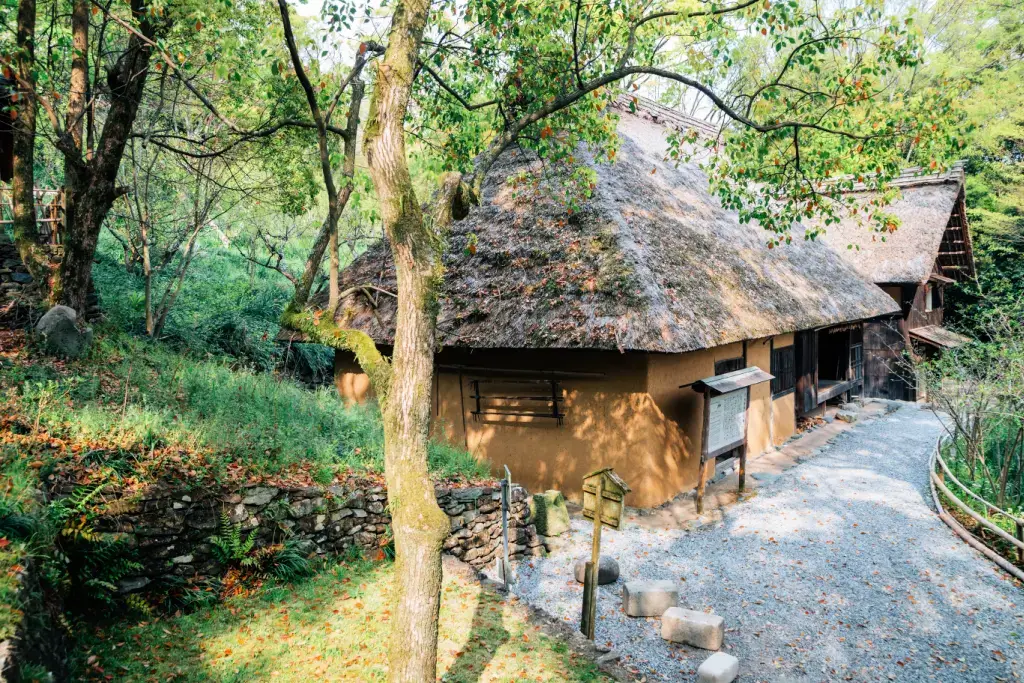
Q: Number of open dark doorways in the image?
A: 1